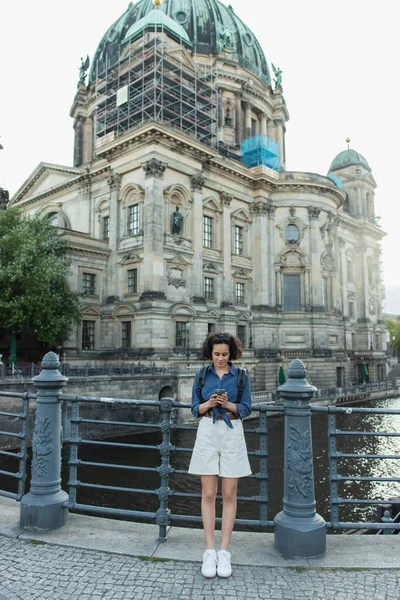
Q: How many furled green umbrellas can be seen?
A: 3